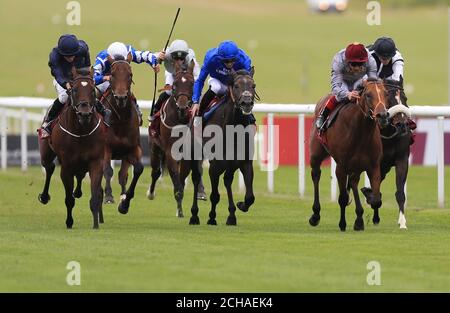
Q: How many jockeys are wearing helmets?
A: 6